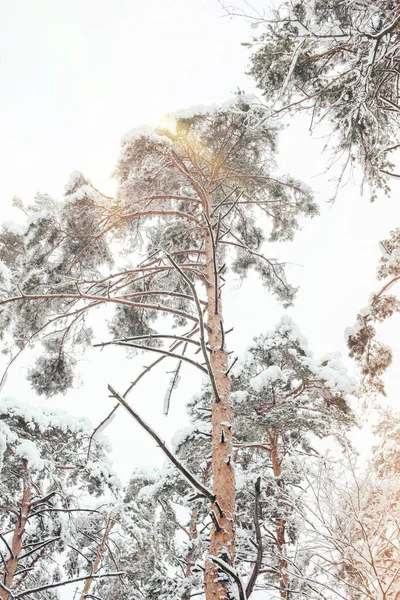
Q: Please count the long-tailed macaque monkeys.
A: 0